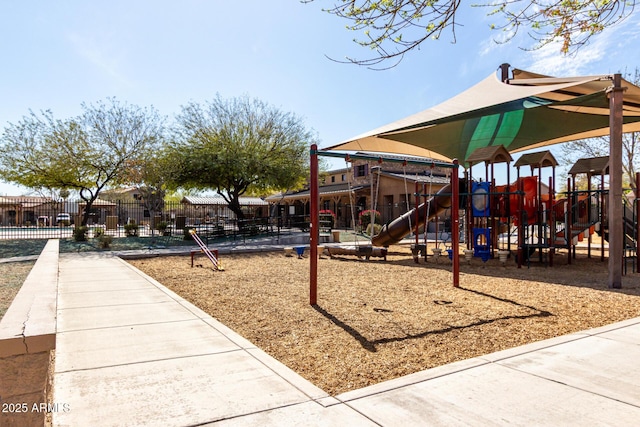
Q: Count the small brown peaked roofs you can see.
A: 3